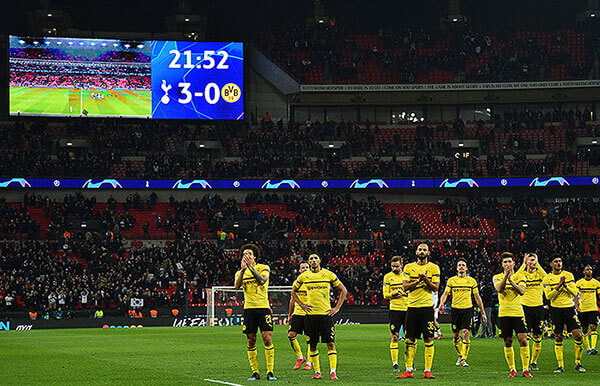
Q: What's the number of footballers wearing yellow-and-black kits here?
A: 10